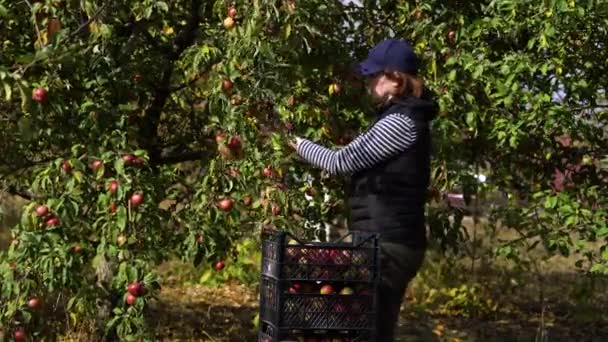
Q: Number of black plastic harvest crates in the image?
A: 3